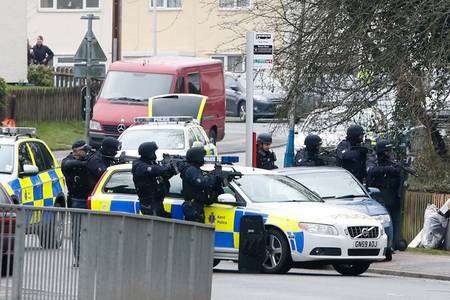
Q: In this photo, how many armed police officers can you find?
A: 8